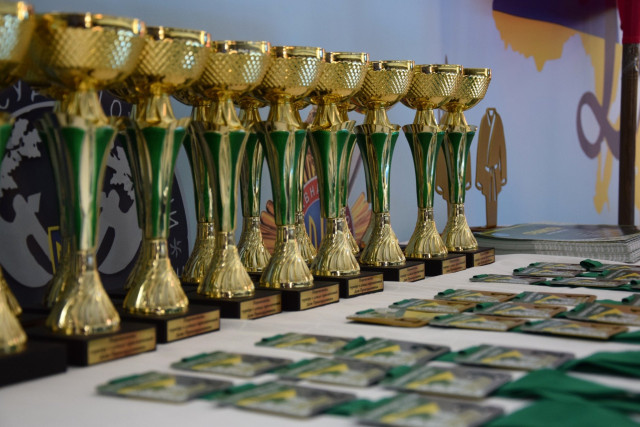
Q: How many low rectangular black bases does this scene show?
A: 9